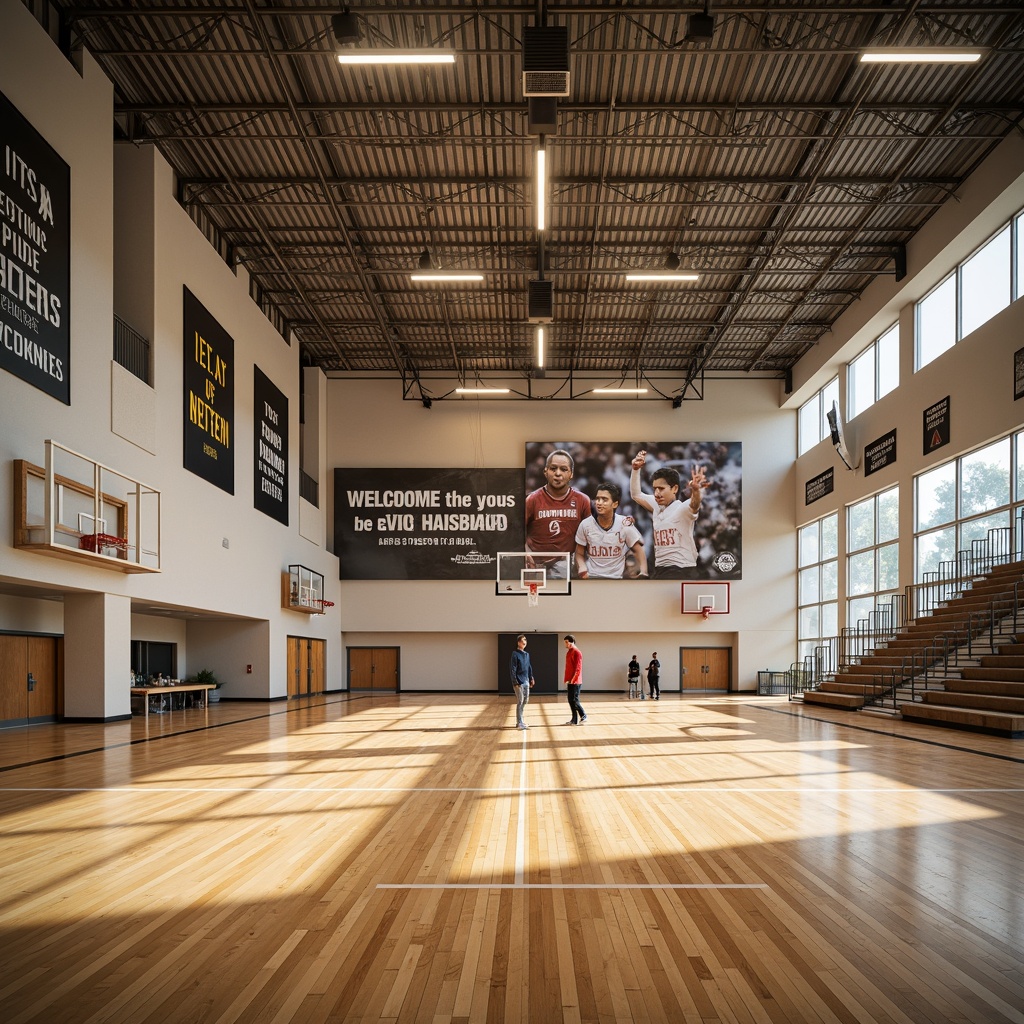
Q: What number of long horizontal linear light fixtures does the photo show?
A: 6